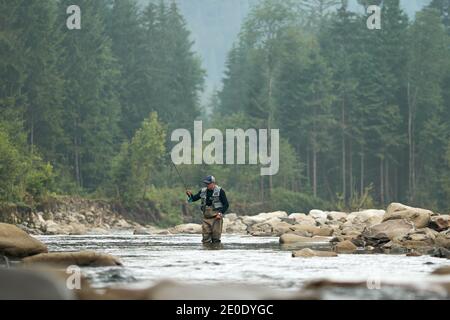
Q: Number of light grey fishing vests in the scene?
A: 1